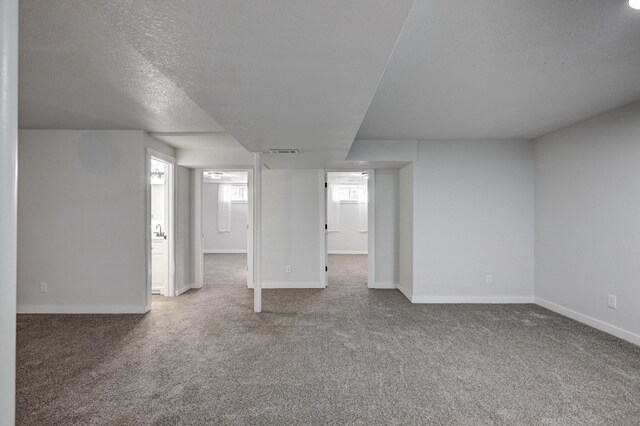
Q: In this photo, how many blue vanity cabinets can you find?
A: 0